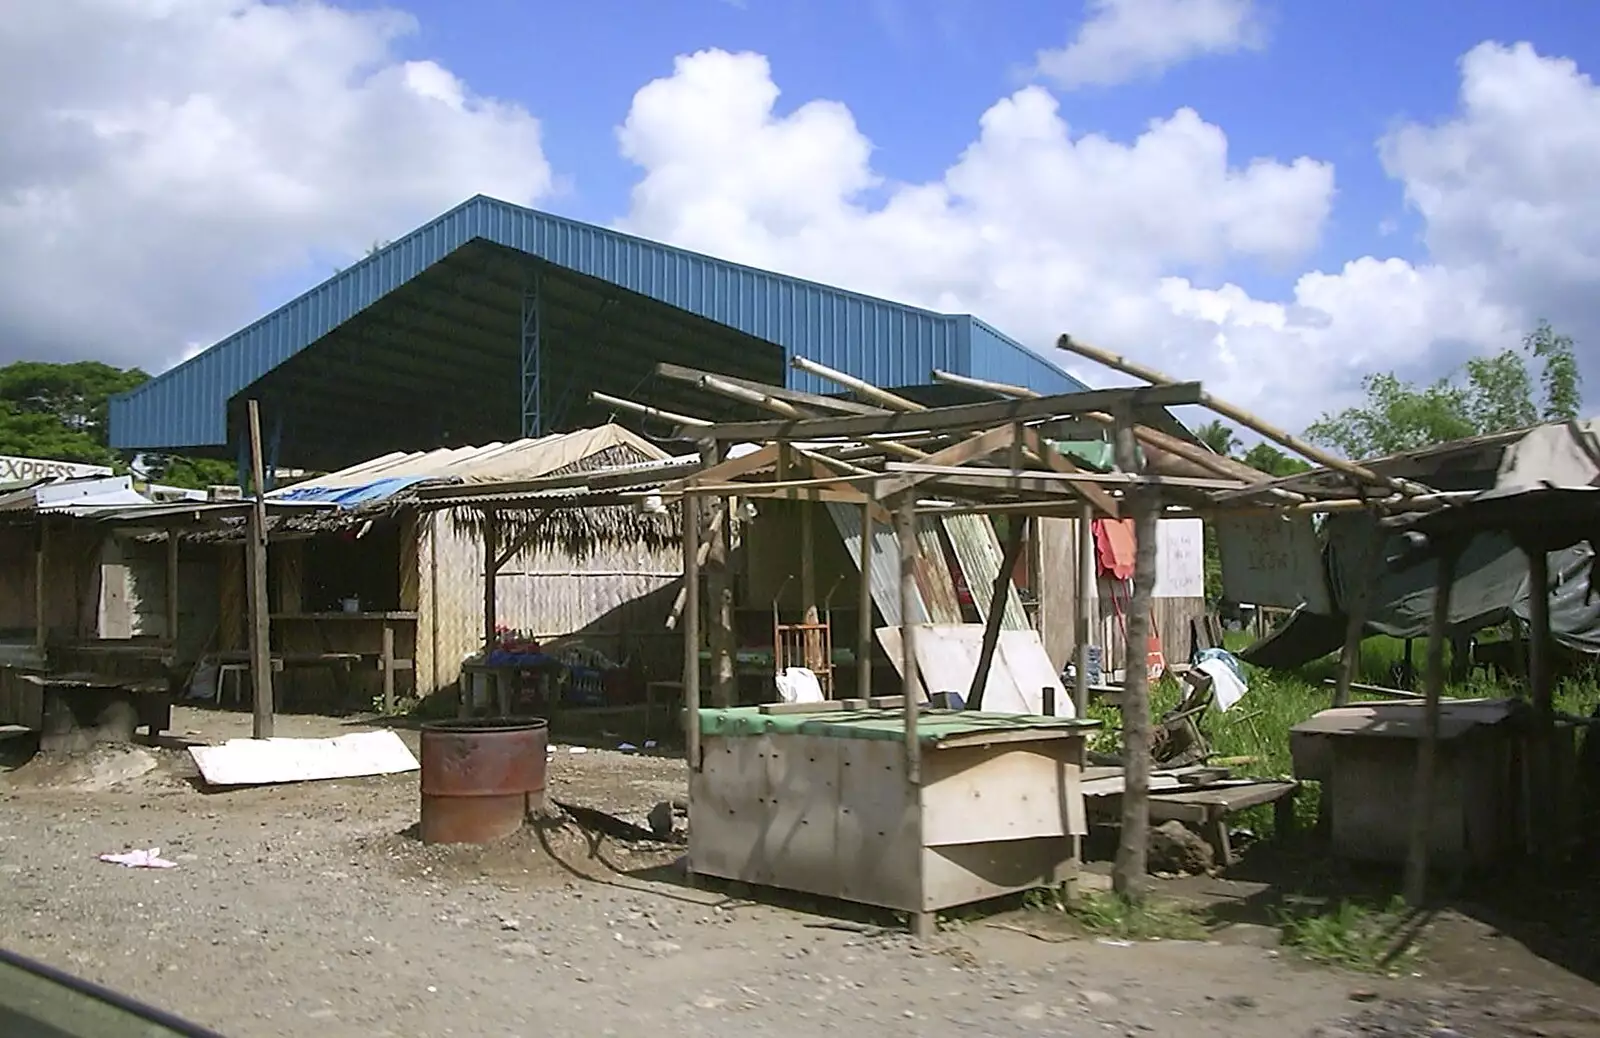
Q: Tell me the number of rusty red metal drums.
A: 1